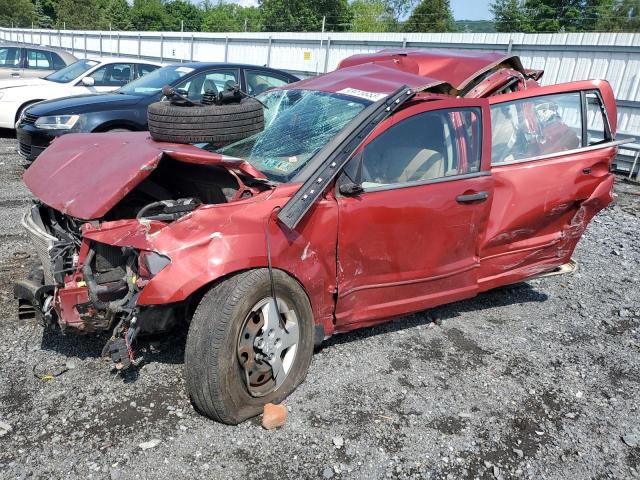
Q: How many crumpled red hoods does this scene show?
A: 1